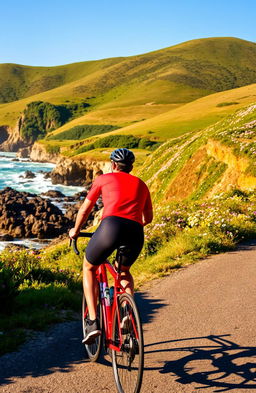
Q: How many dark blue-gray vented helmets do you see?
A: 1